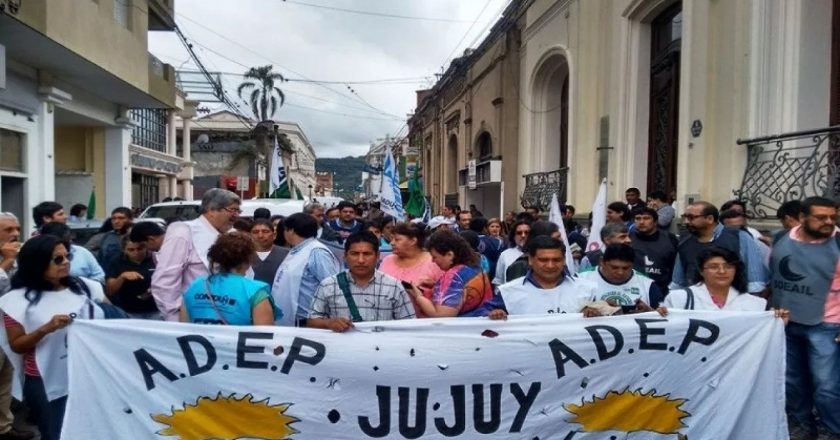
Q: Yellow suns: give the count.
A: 2